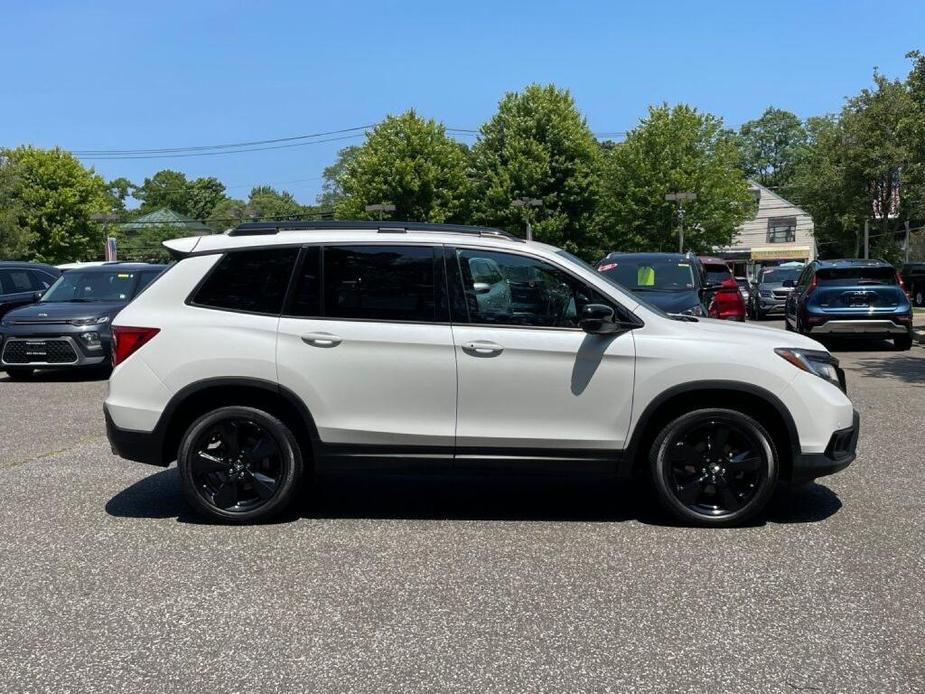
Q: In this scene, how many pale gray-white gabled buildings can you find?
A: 1